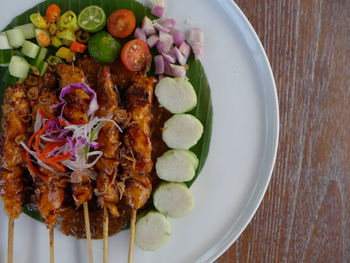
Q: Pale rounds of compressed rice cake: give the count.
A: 5